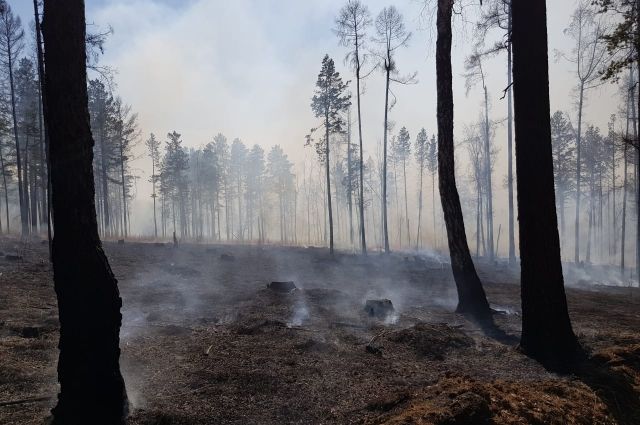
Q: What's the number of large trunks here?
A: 3